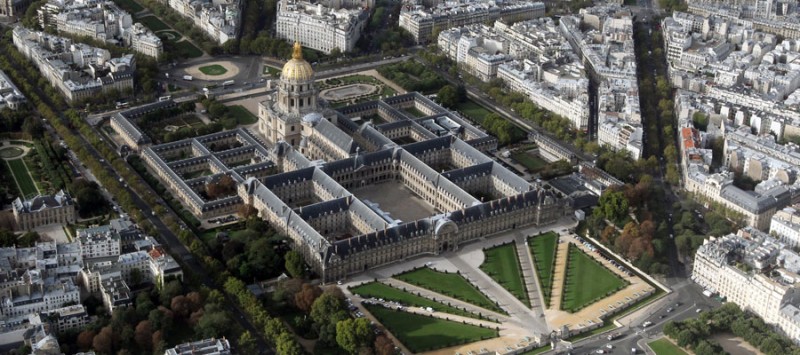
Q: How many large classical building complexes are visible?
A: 1